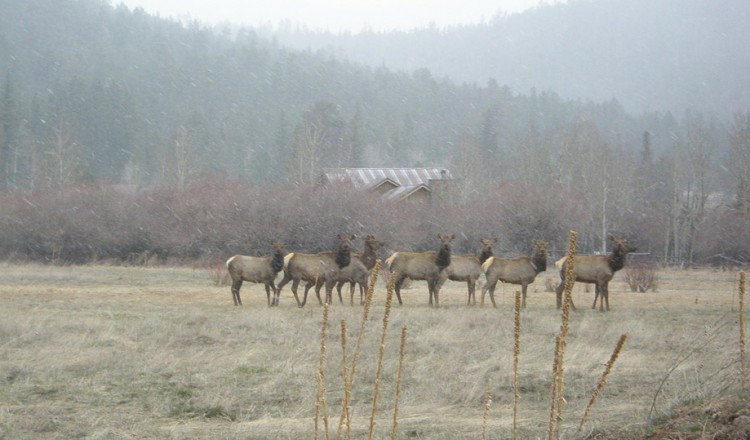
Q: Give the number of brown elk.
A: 7